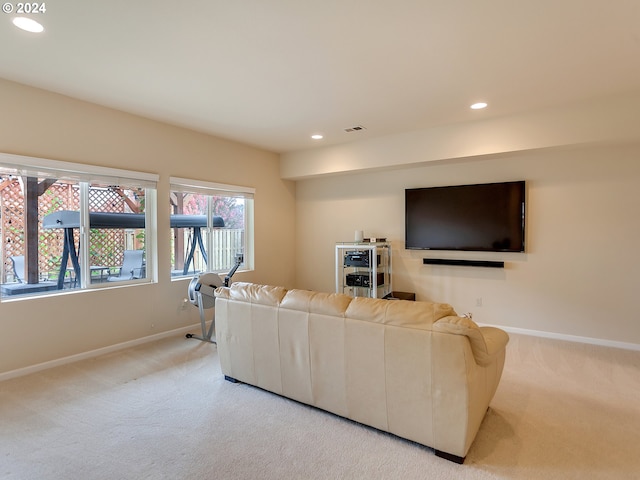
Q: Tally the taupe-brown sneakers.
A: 0